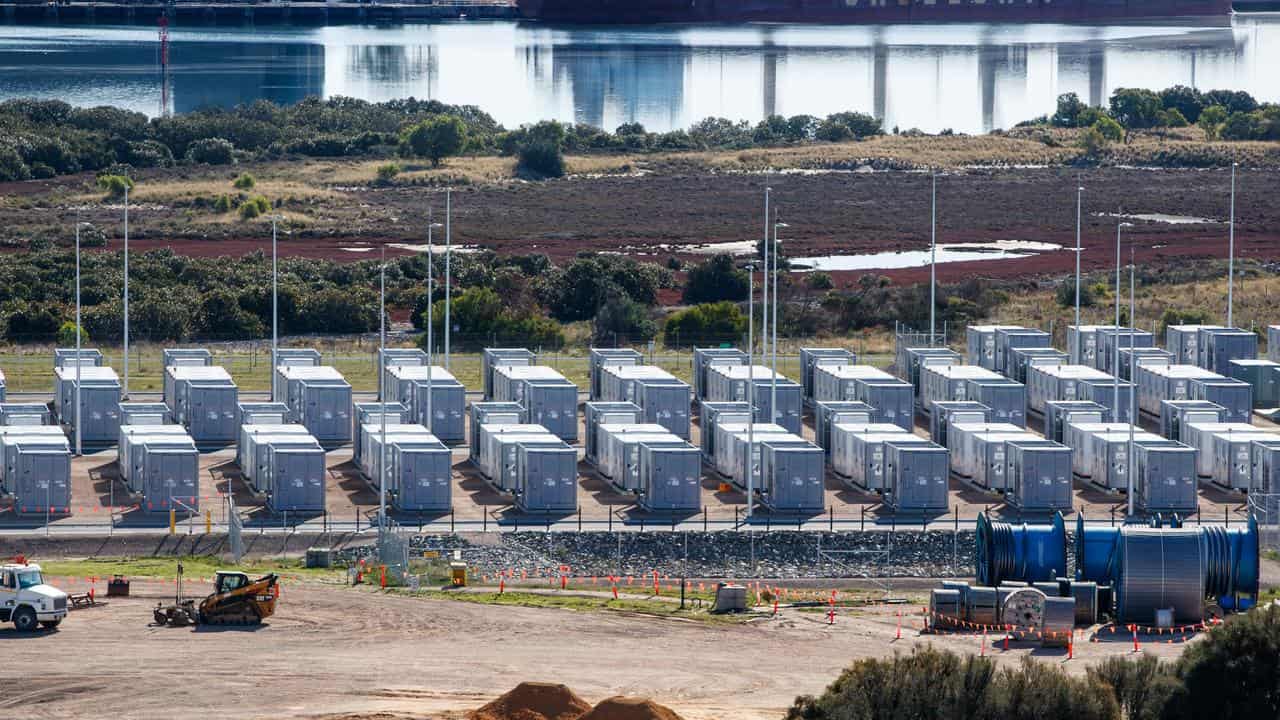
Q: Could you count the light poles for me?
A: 14